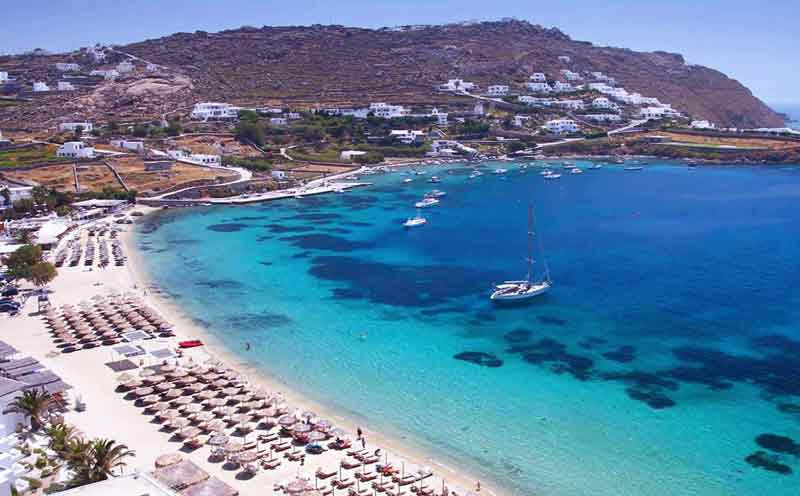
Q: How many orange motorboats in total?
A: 0